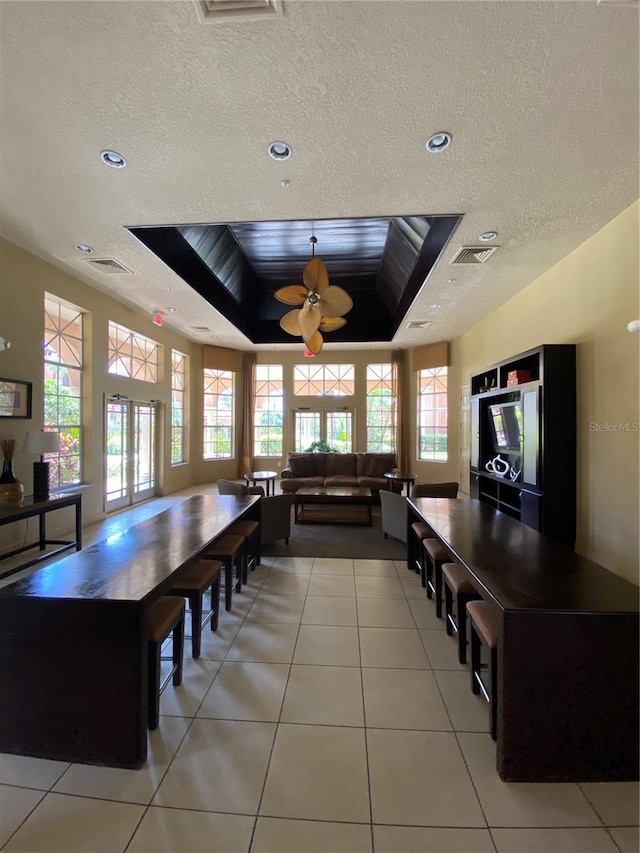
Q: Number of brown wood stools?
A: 8